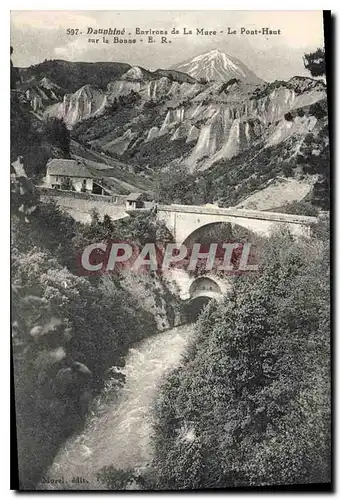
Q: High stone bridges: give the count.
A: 1